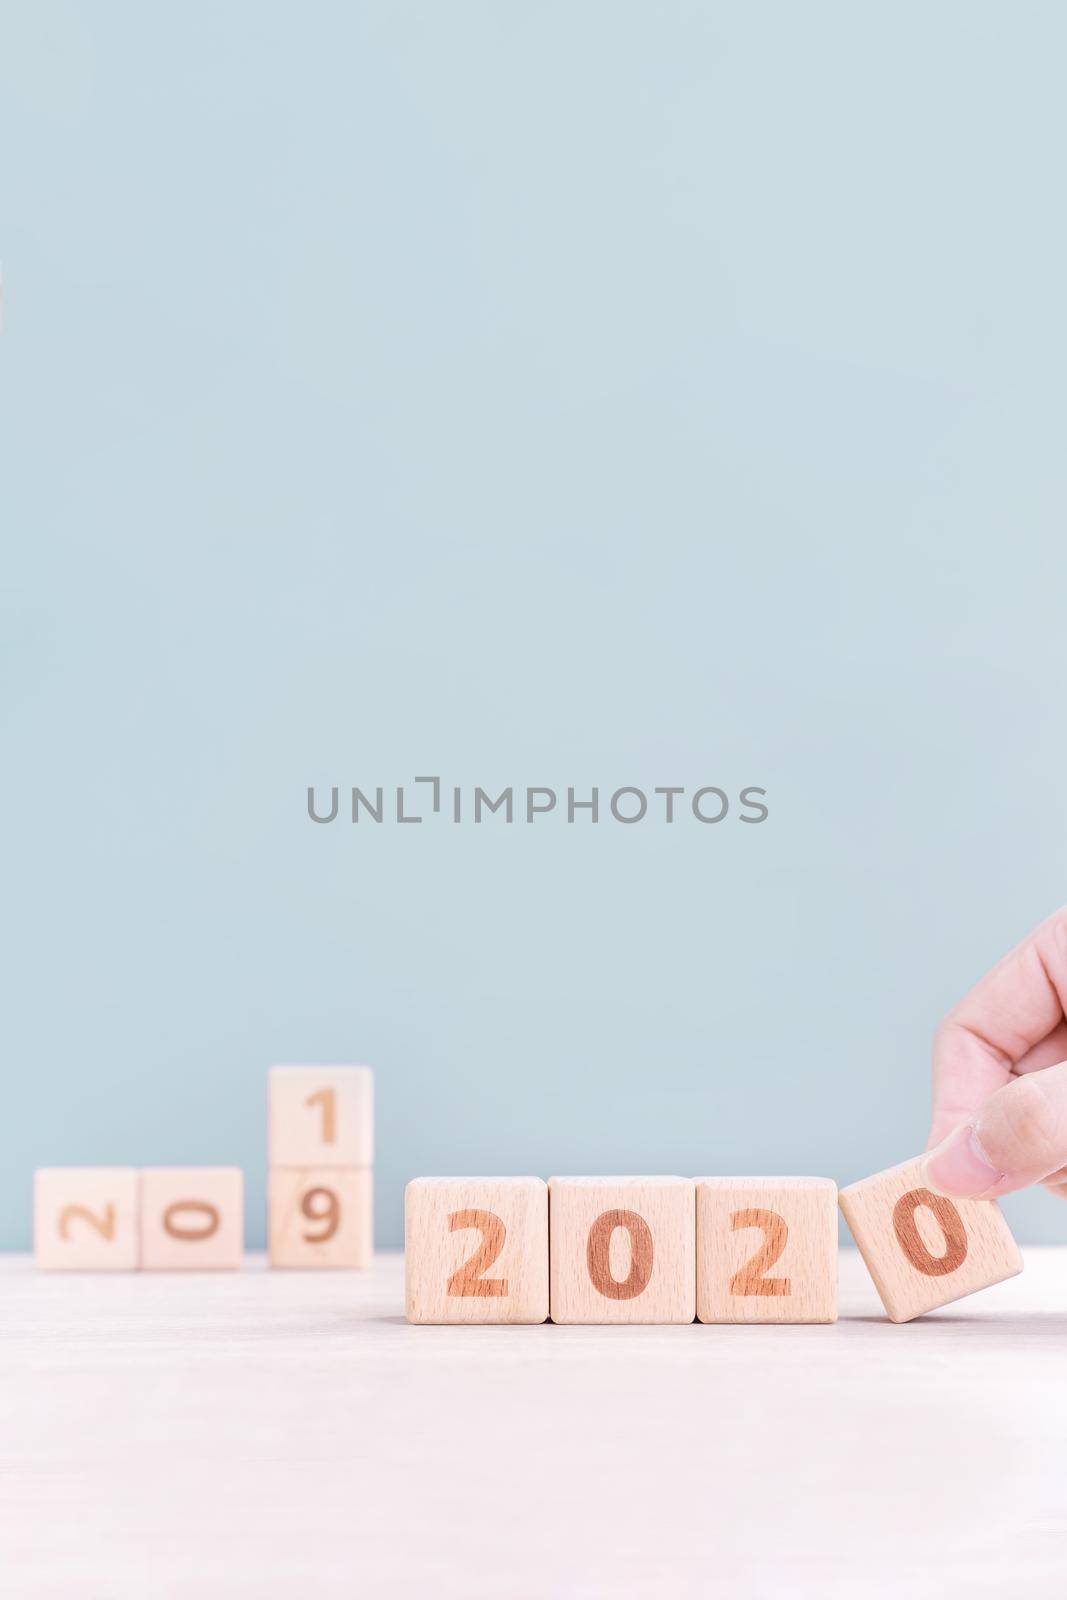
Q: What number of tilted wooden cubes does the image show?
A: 1